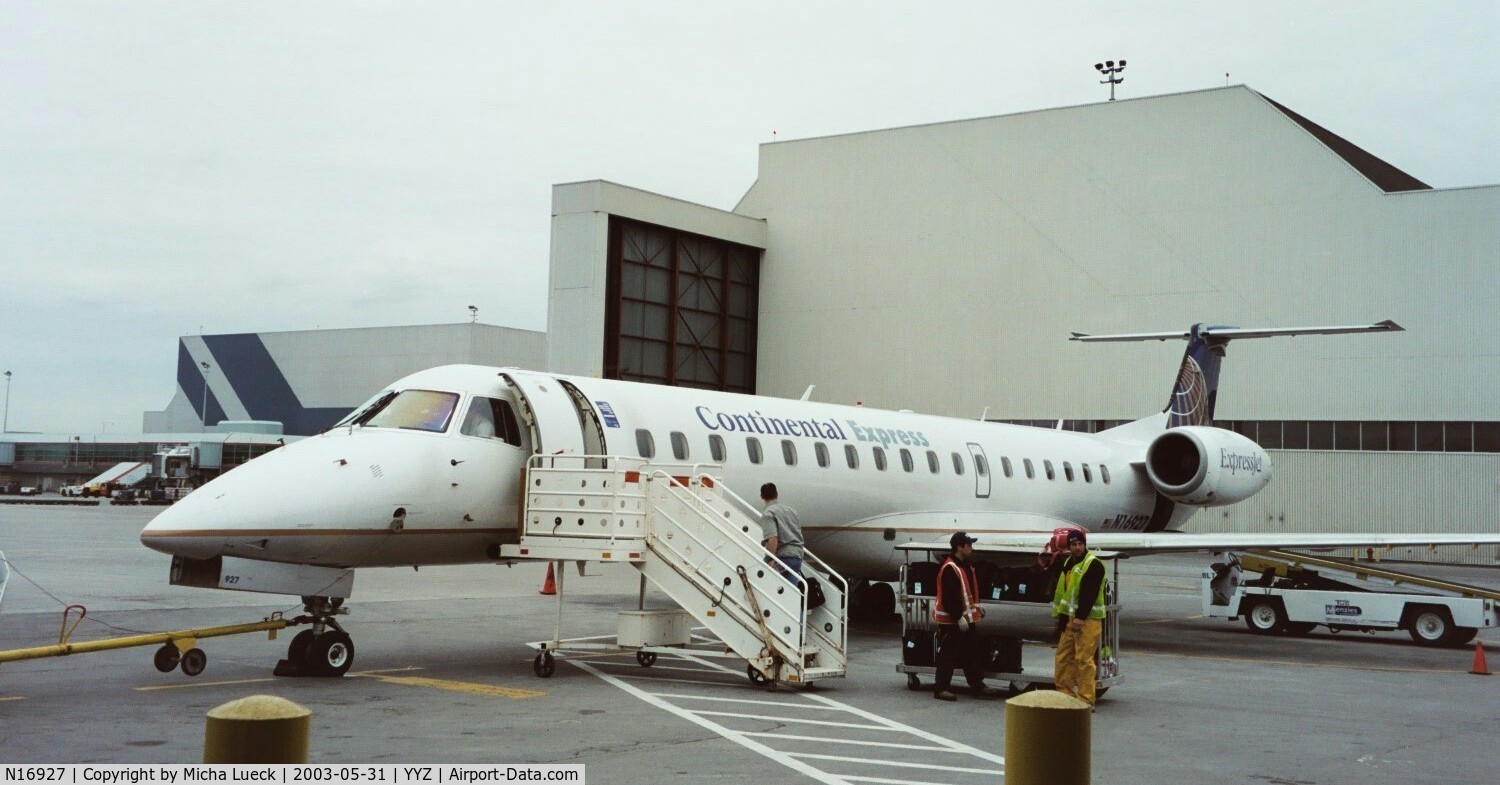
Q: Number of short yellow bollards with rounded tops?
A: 2